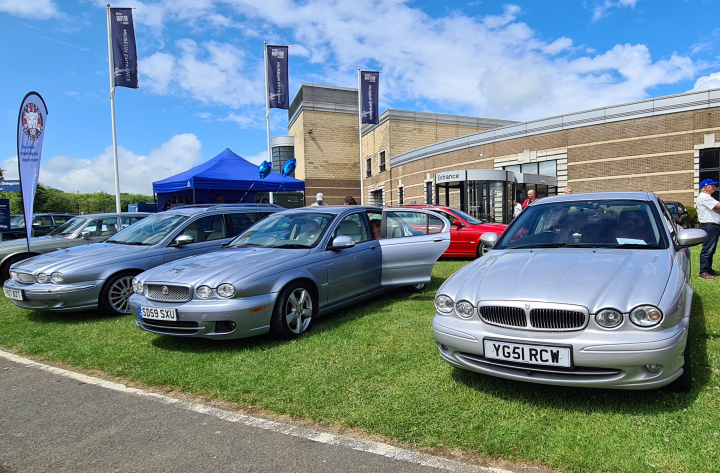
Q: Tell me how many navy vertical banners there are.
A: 3